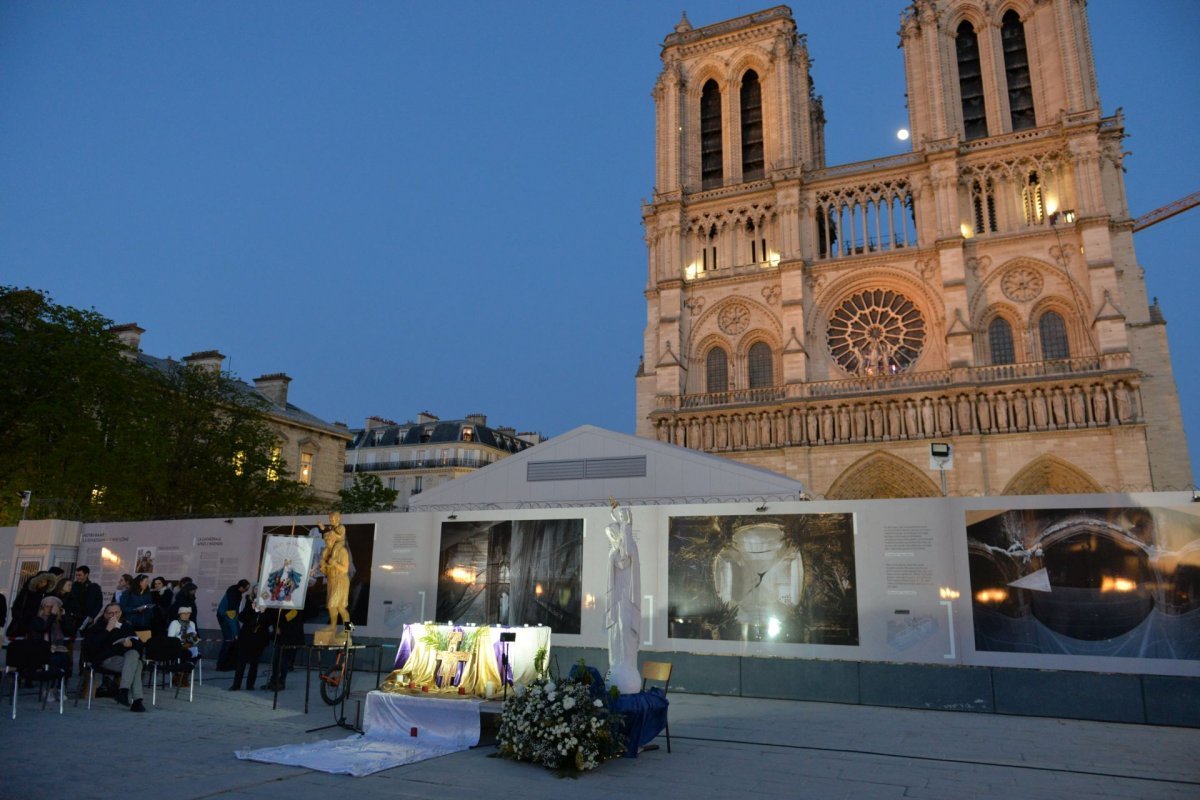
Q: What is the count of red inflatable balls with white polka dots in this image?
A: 0